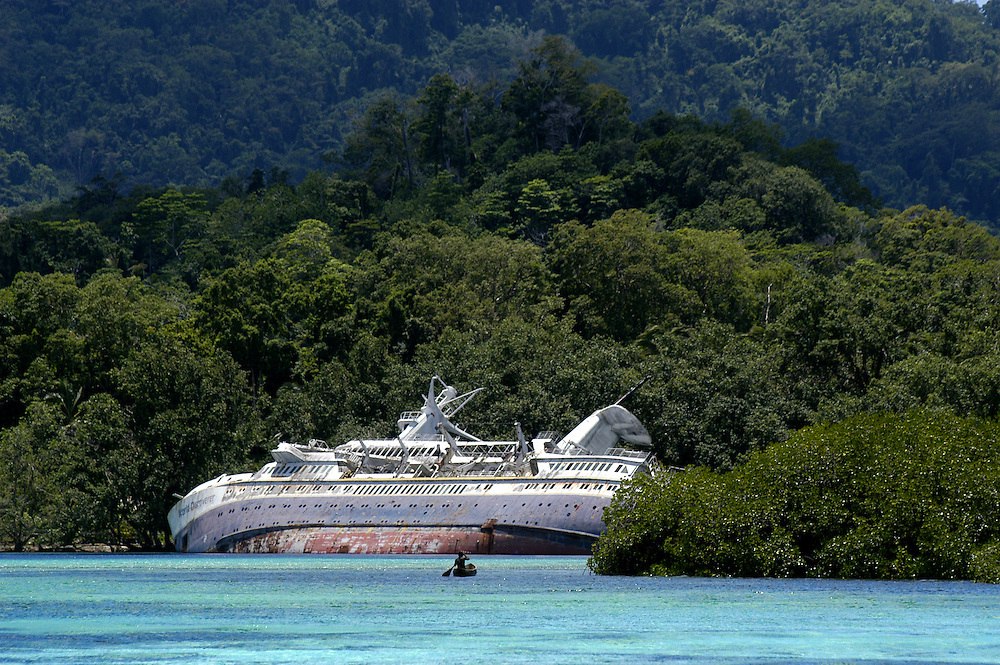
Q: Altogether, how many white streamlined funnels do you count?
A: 1